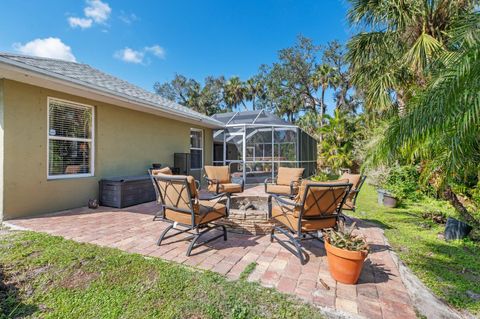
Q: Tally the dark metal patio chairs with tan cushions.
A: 6